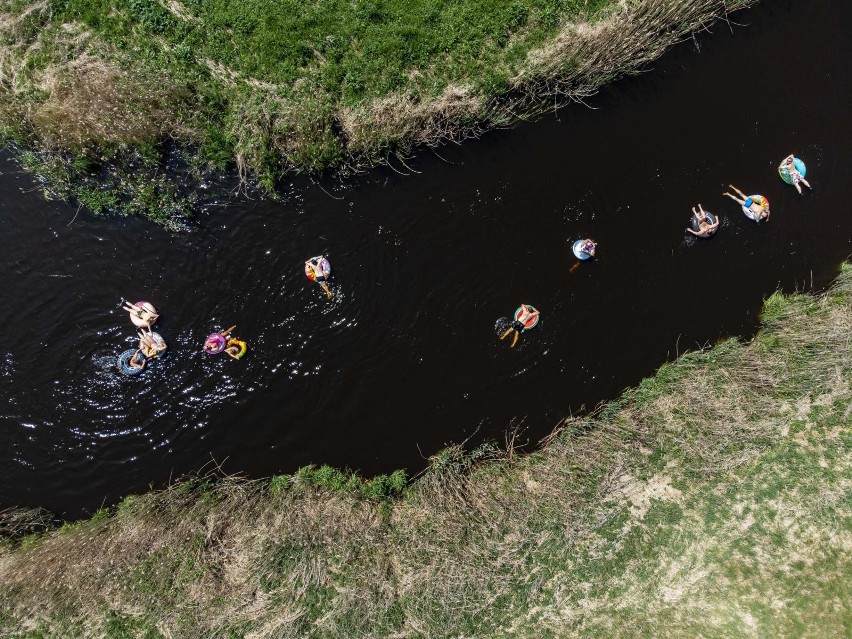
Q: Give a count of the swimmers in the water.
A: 11